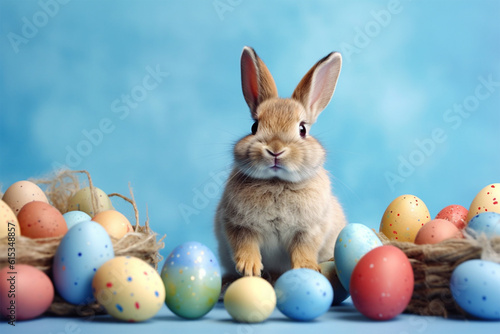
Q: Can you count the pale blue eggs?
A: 6